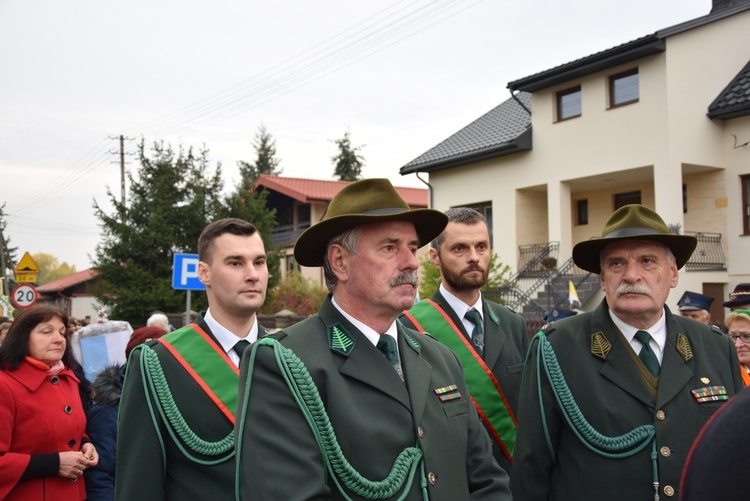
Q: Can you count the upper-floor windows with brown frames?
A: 2